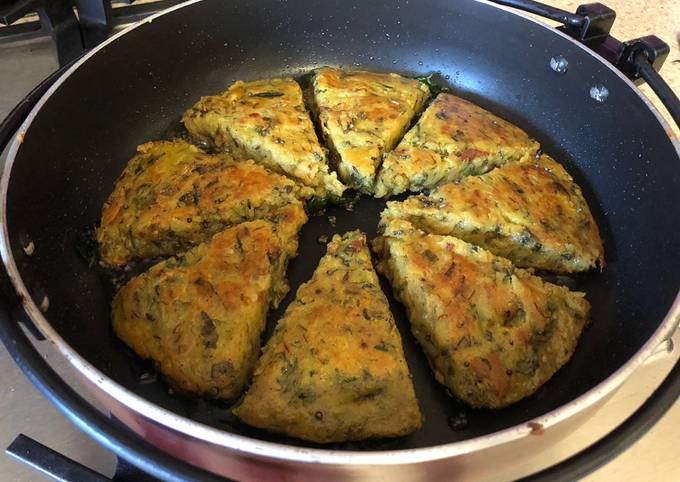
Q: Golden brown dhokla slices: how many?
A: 8